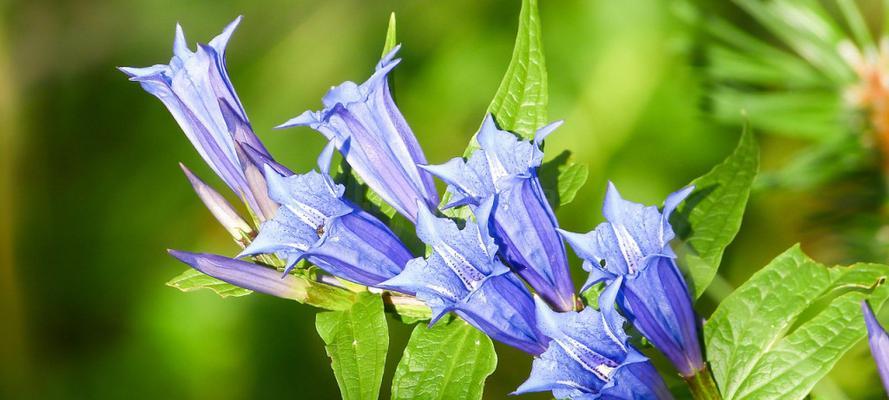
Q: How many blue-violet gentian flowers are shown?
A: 7